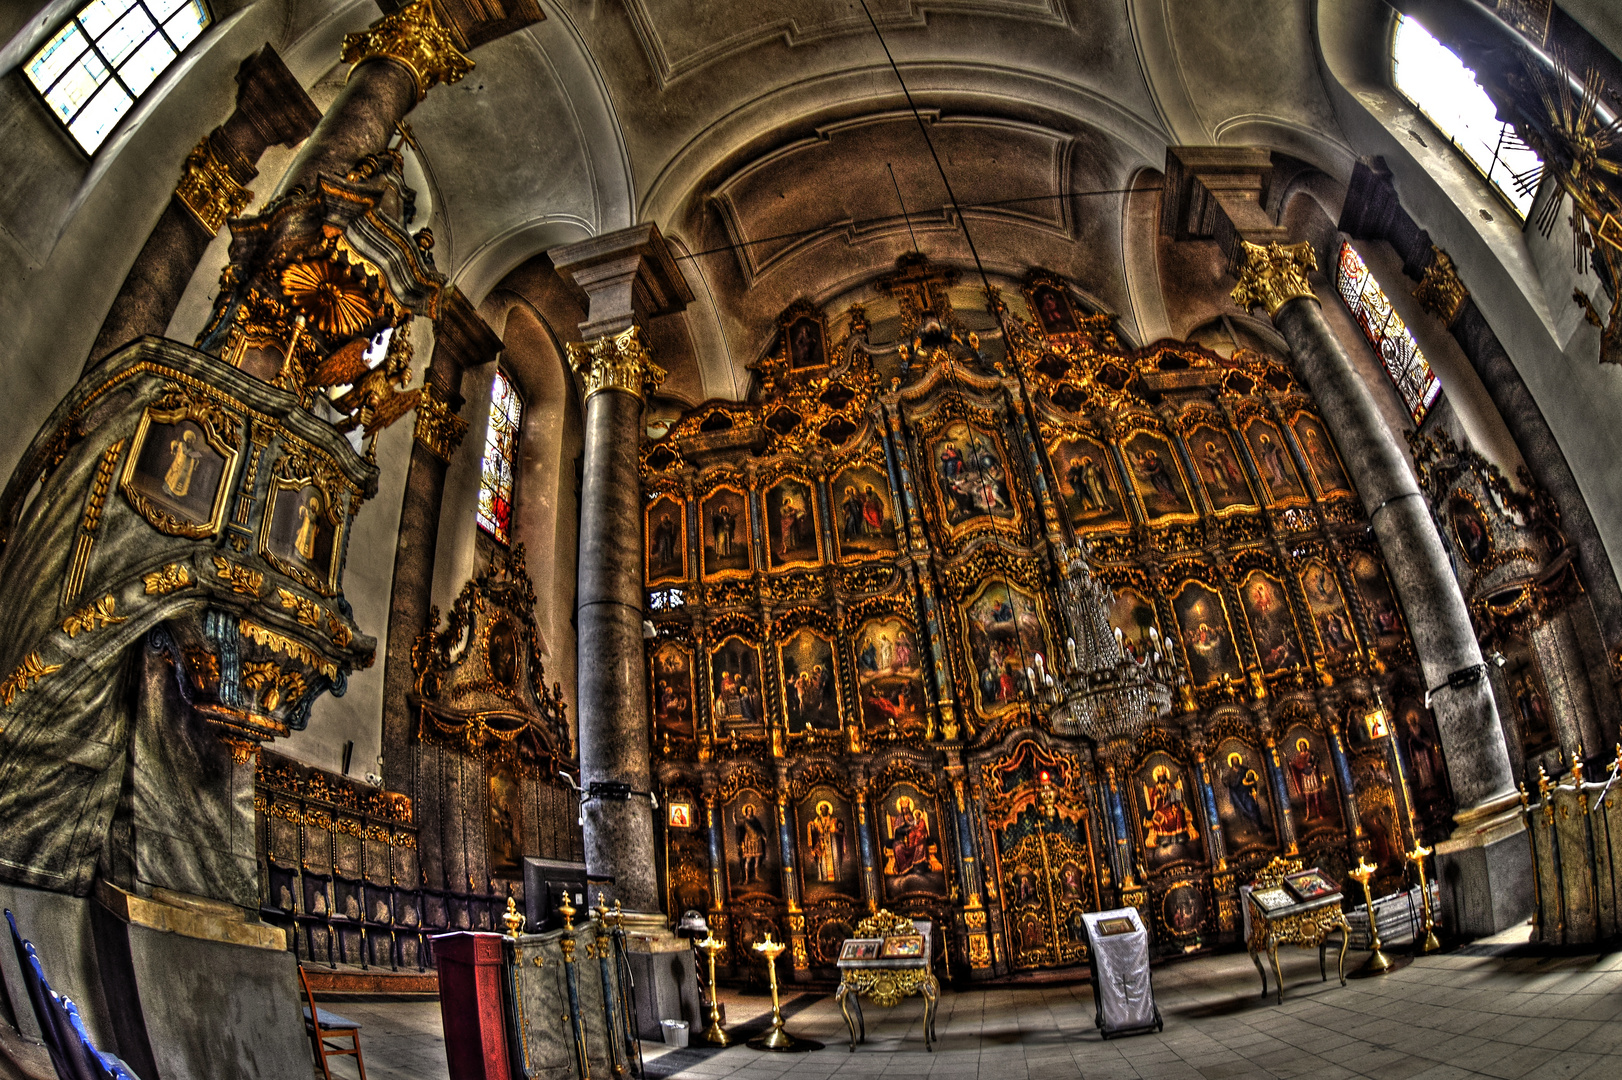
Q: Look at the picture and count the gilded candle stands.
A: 4